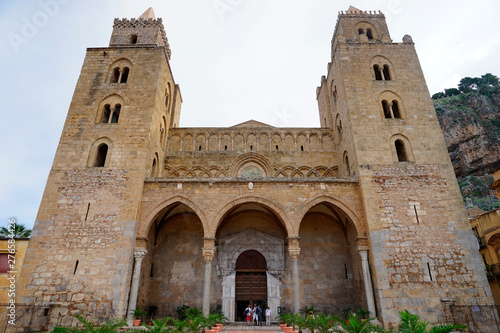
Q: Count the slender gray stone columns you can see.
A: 4